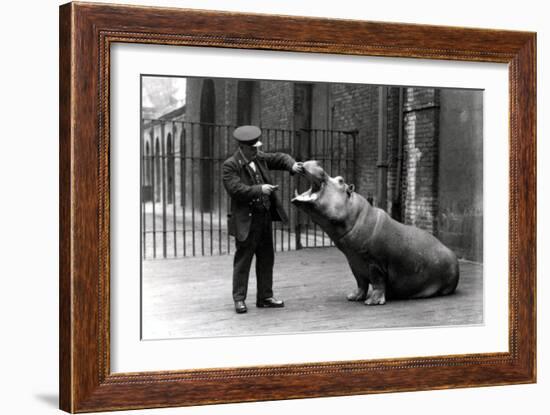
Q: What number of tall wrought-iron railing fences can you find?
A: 1